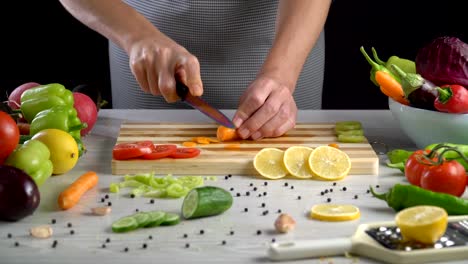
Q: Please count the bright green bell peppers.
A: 3